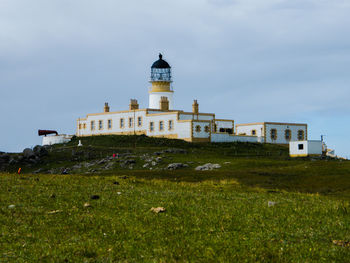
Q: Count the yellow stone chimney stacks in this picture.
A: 4